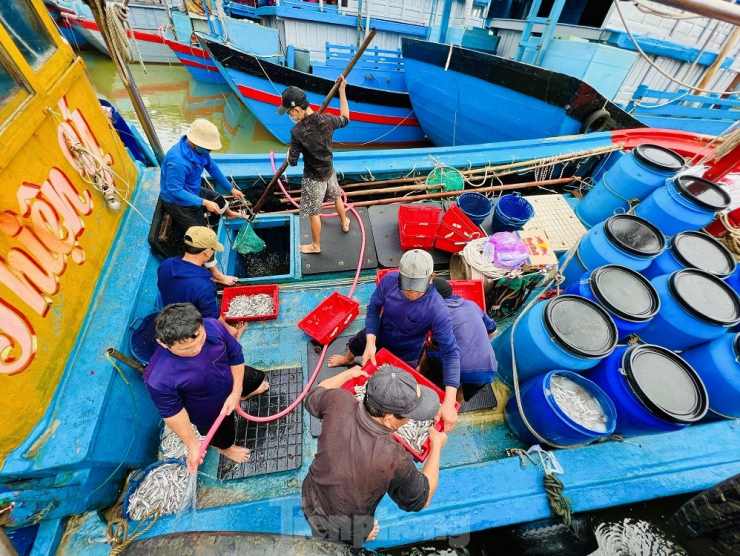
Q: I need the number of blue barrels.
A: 11